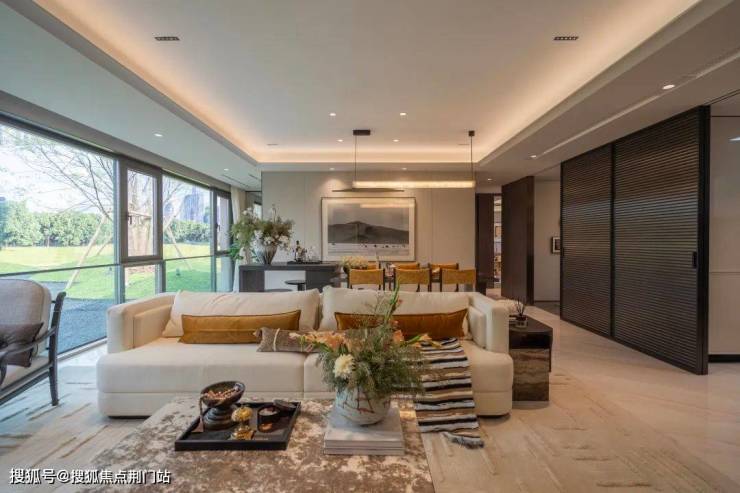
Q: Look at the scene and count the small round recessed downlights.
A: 11